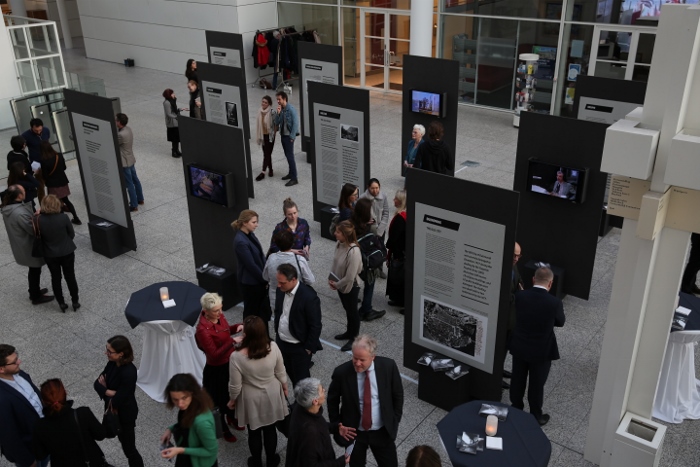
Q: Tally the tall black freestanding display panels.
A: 10